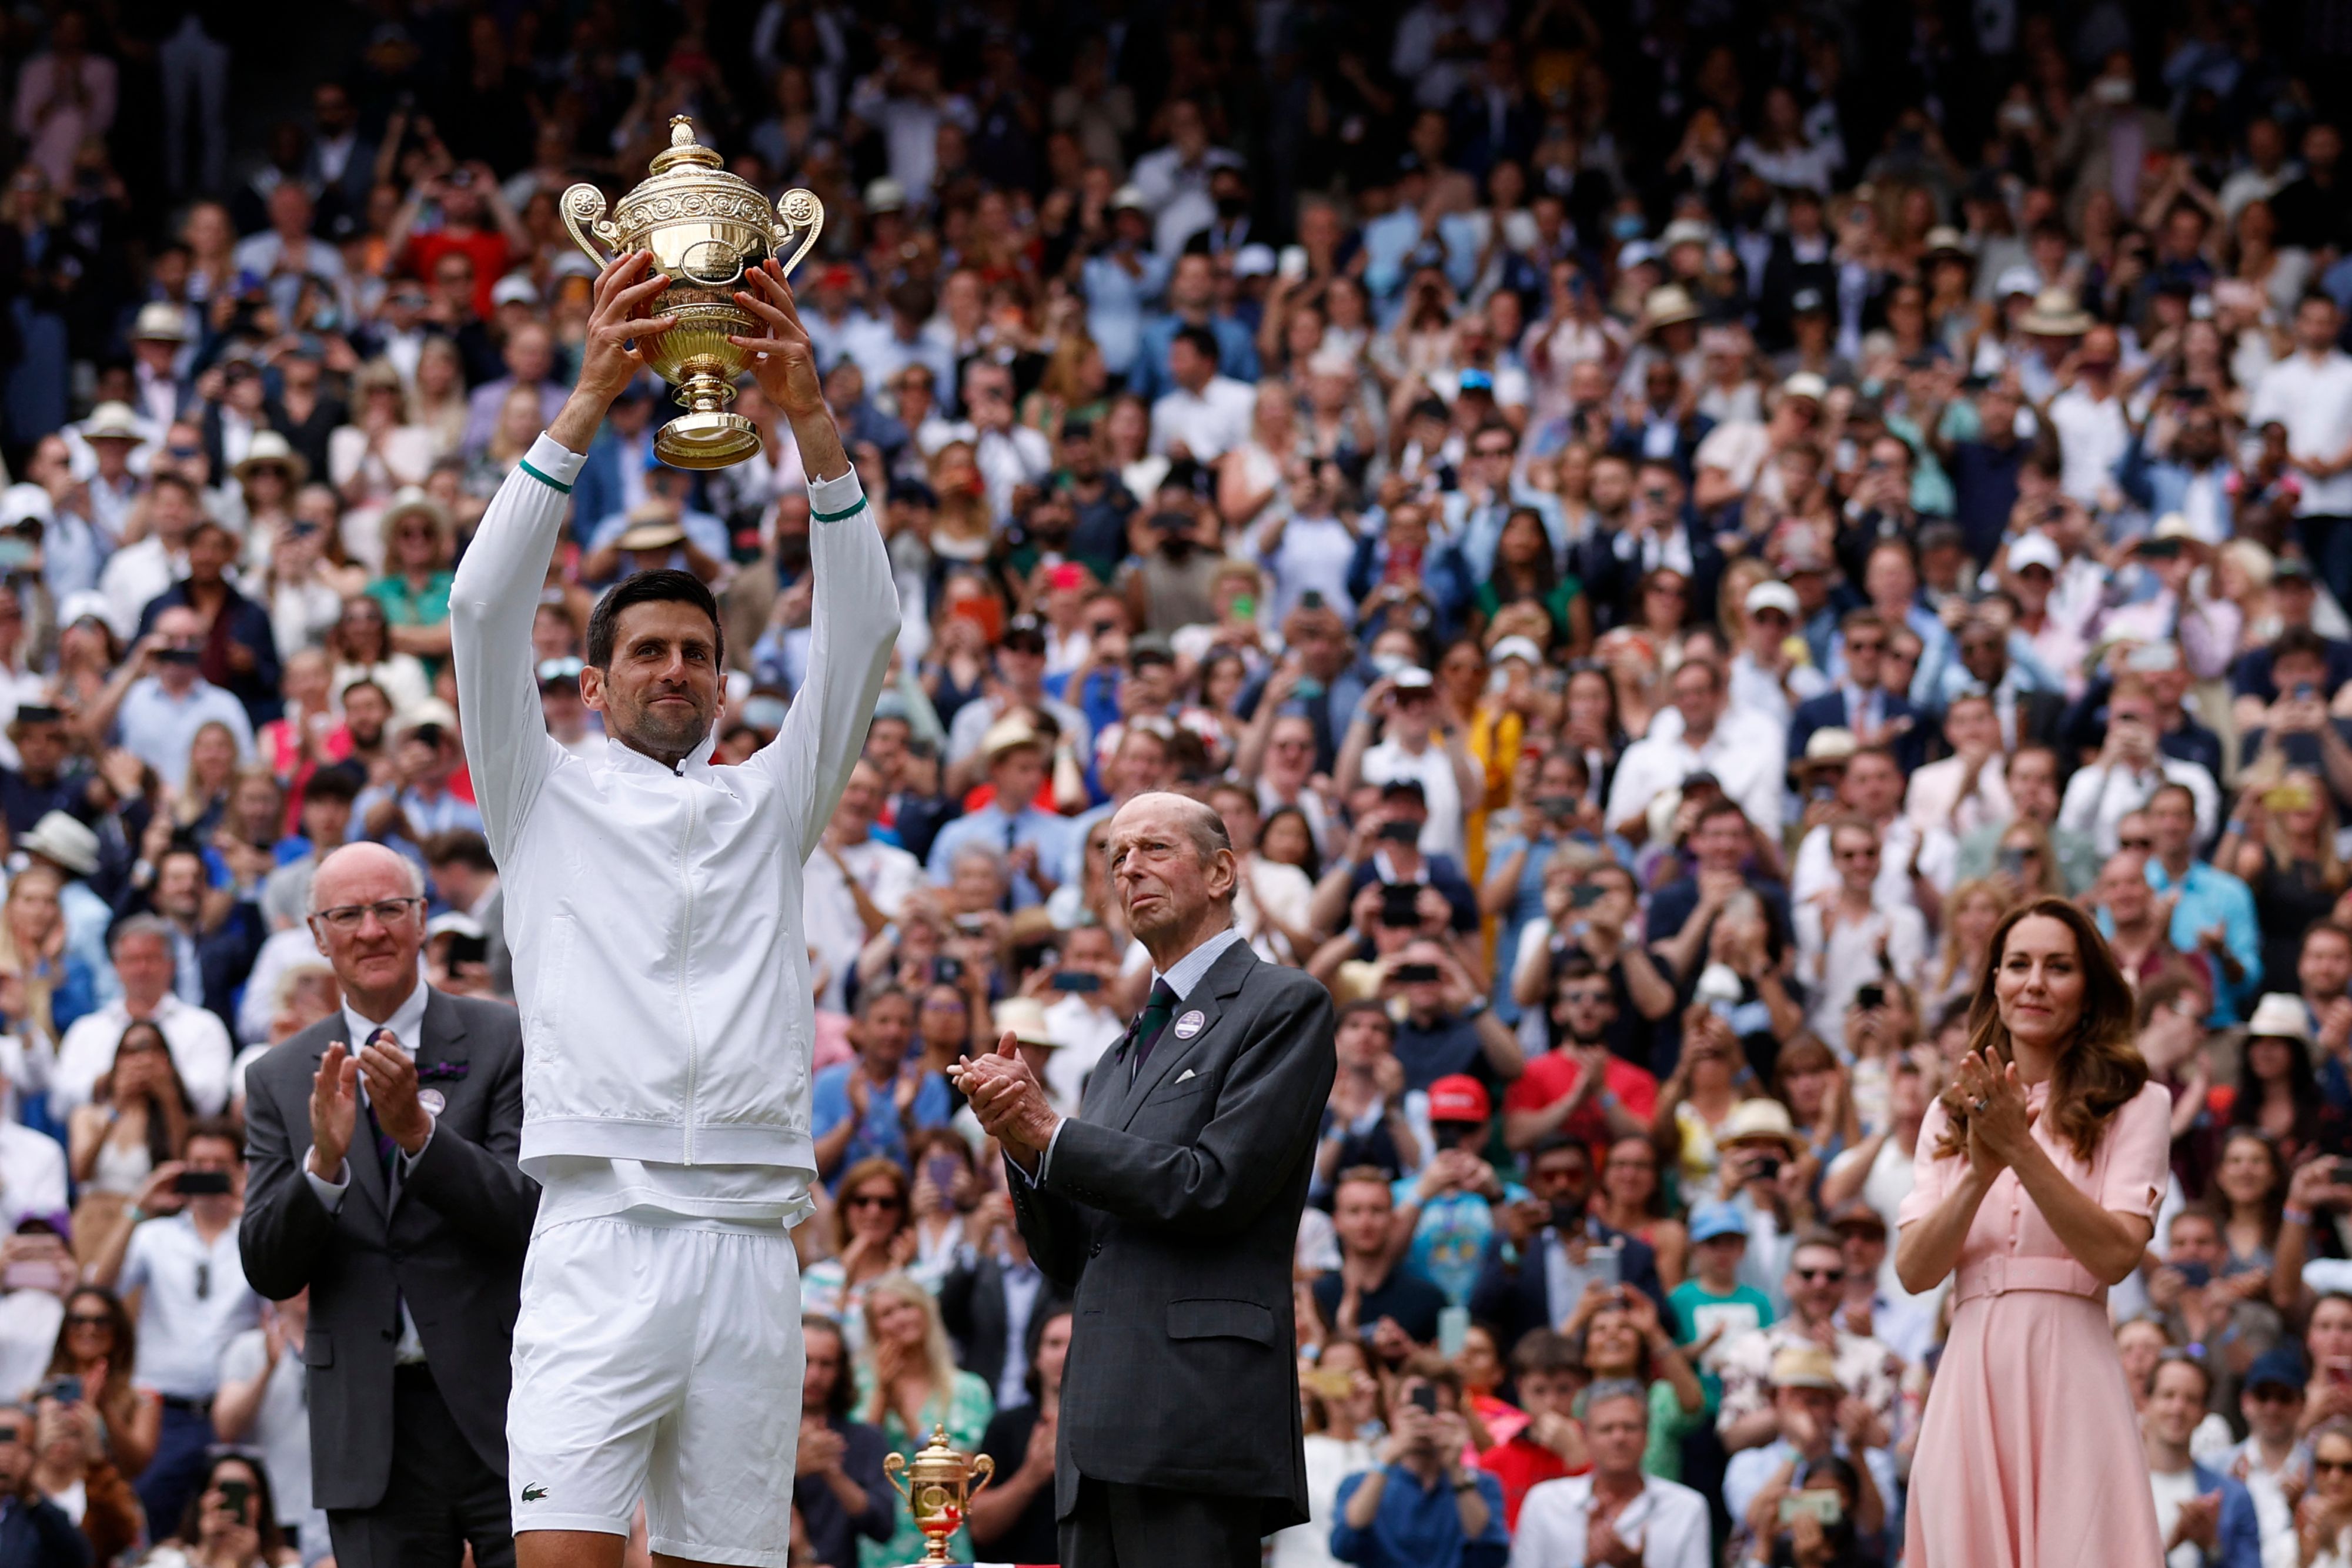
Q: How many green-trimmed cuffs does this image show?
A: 2